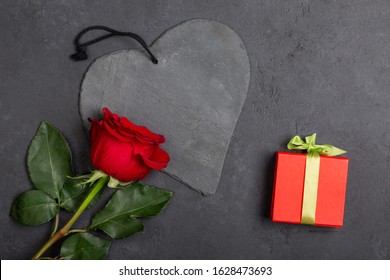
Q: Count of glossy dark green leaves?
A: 5